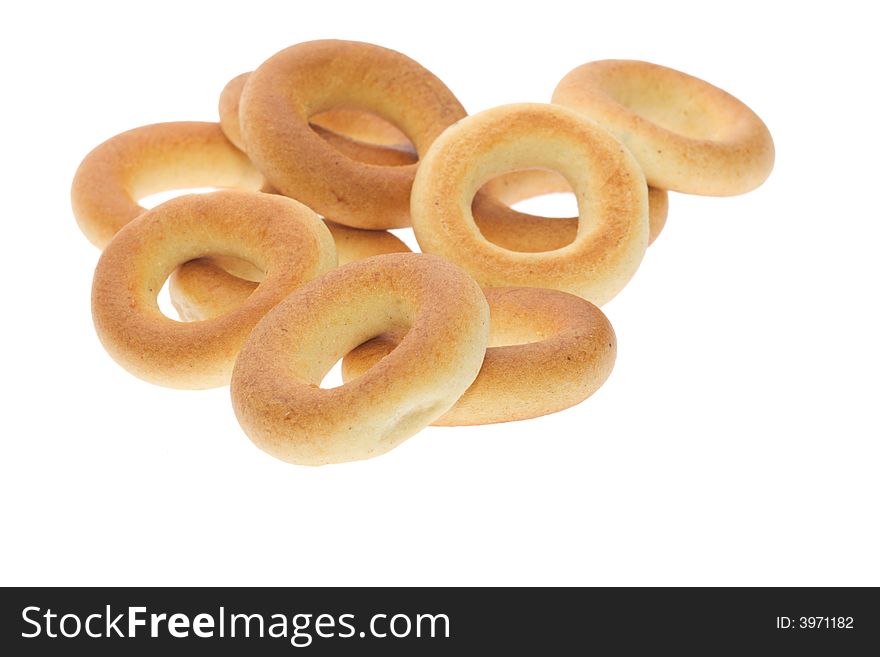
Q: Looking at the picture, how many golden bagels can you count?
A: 10